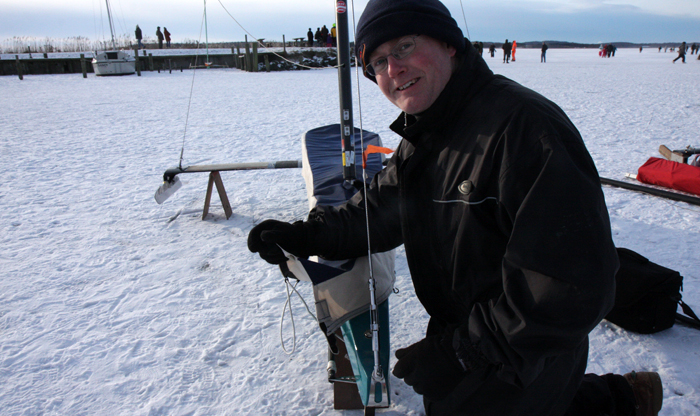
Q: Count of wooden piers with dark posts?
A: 1